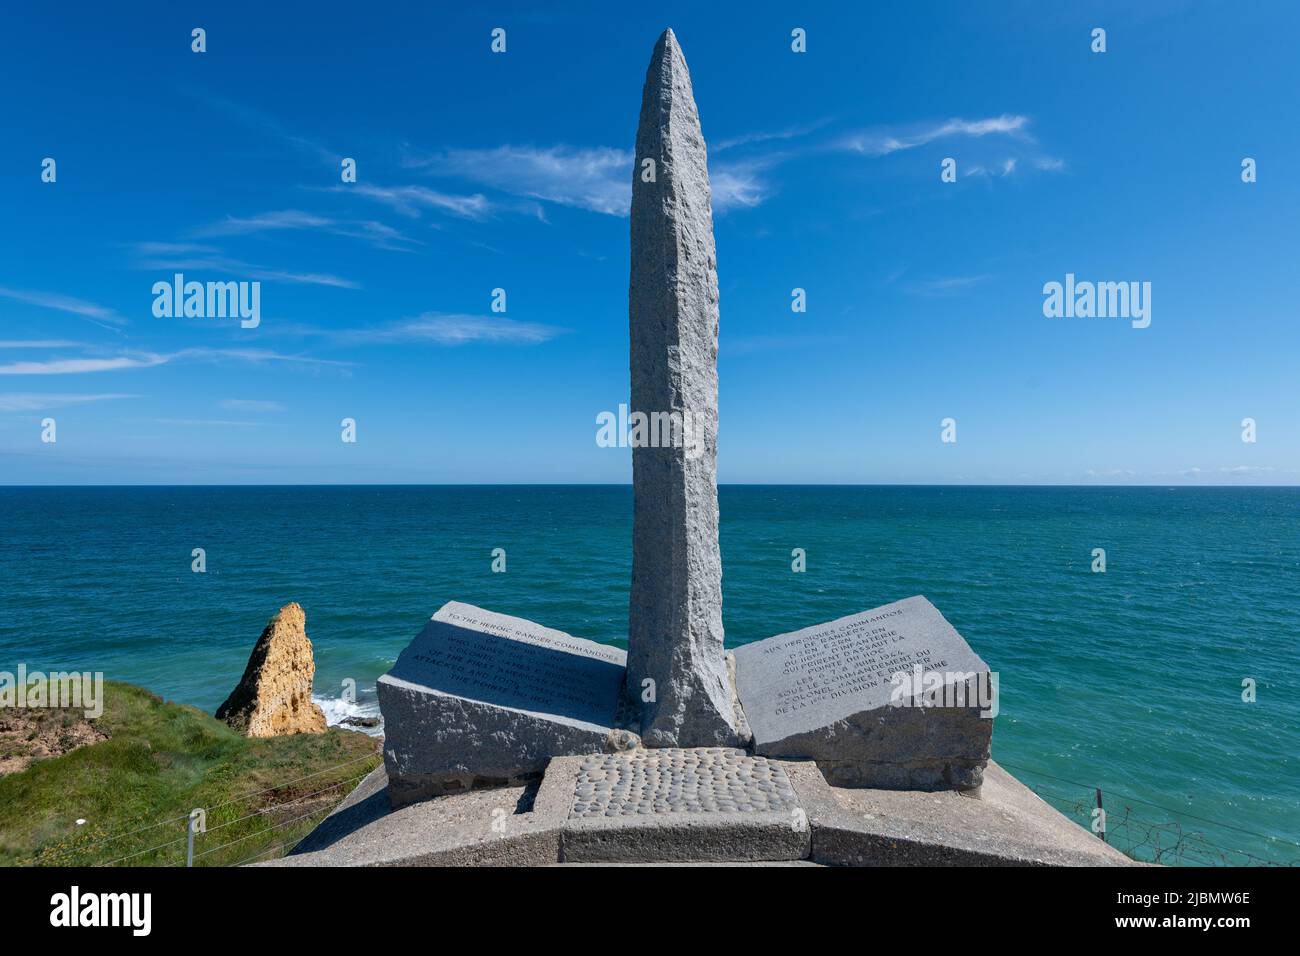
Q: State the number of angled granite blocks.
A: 2